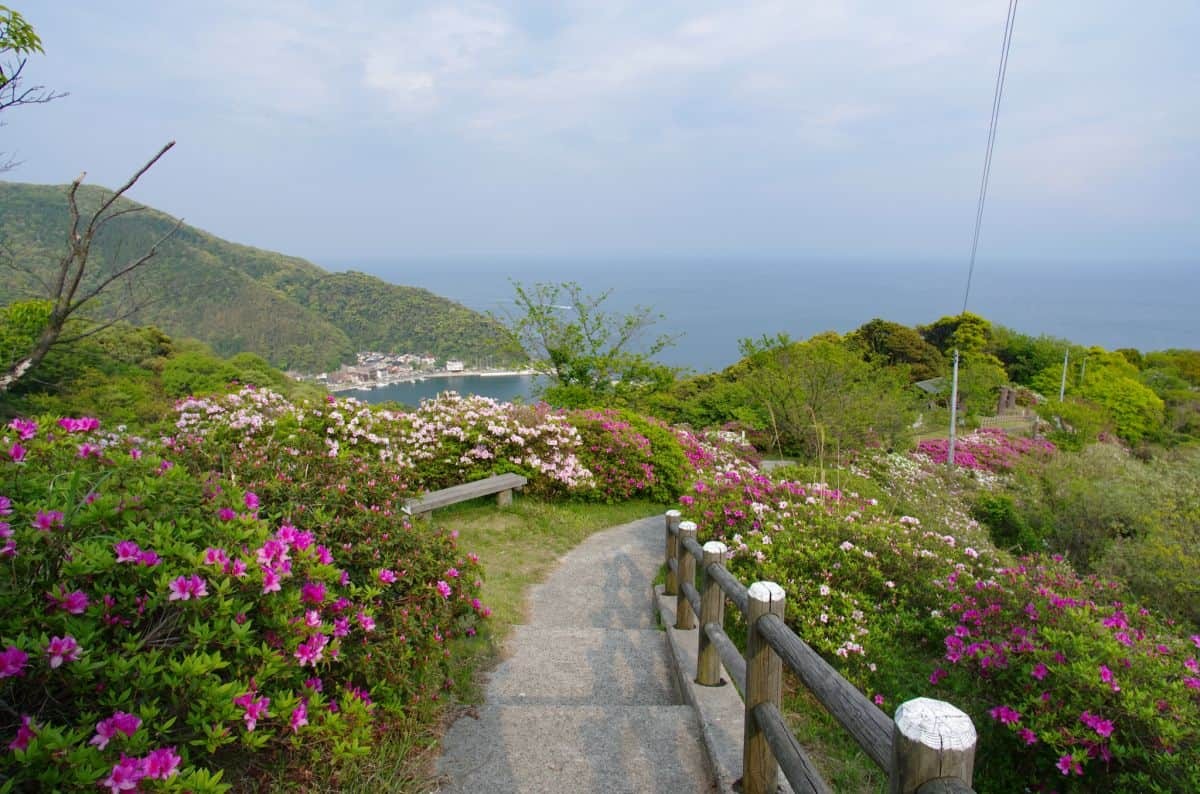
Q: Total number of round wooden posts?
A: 5